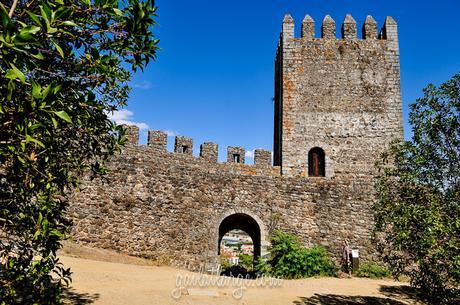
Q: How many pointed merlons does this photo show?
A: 6